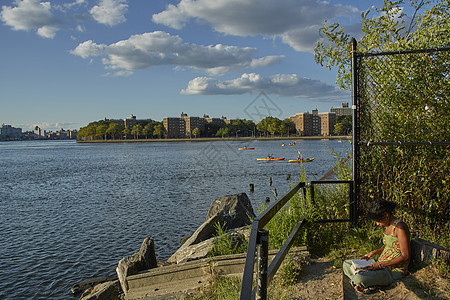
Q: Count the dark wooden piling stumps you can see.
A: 5